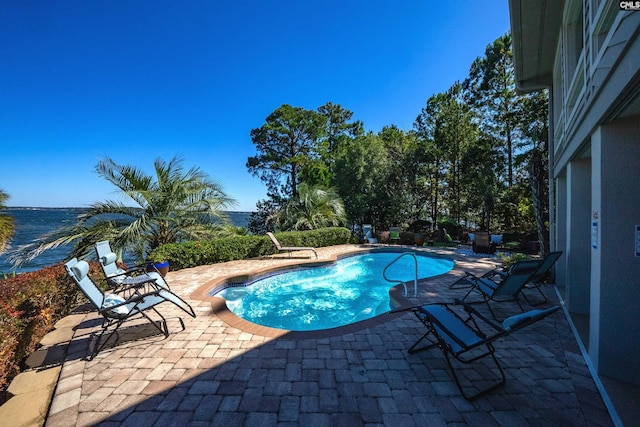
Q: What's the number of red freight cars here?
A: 0